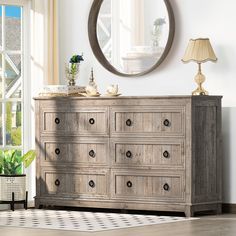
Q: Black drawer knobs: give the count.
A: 12